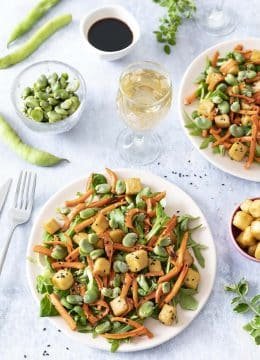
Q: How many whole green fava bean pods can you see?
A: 3